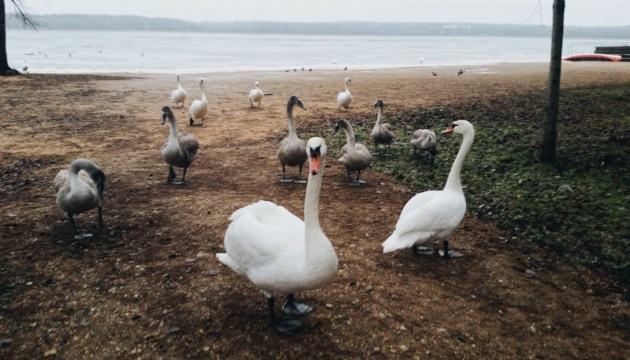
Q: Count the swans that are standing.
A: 12